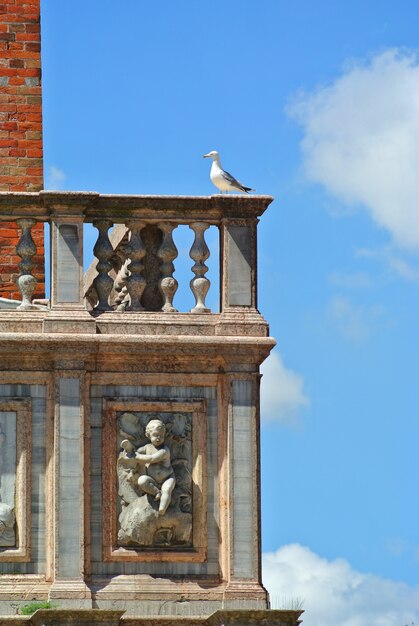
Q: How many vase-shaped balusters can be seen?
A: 5